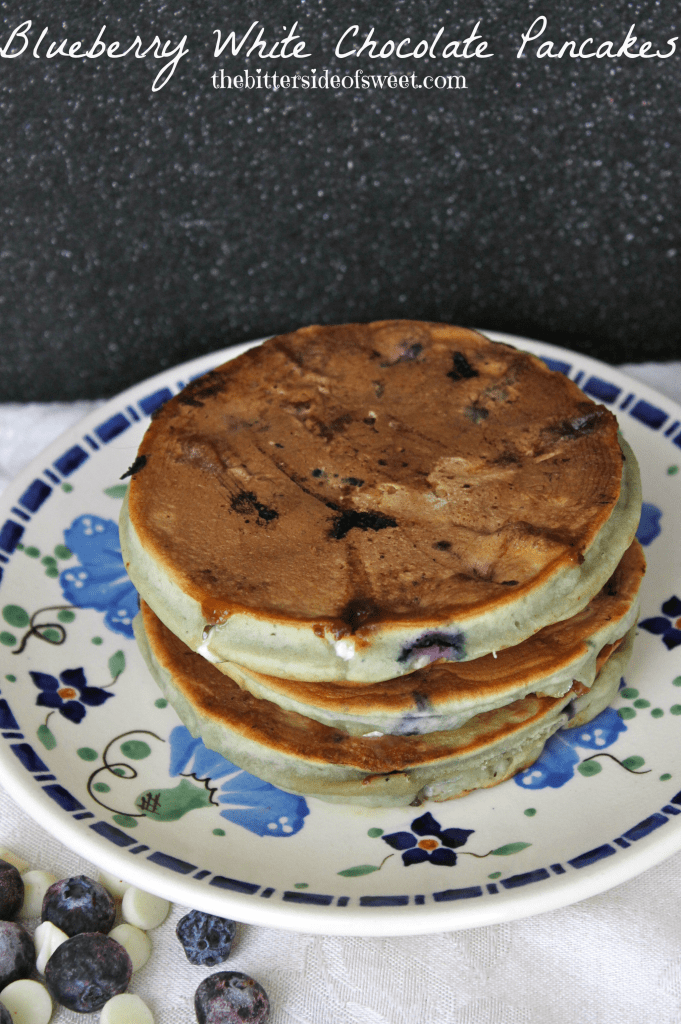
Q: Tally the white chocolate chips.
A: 8